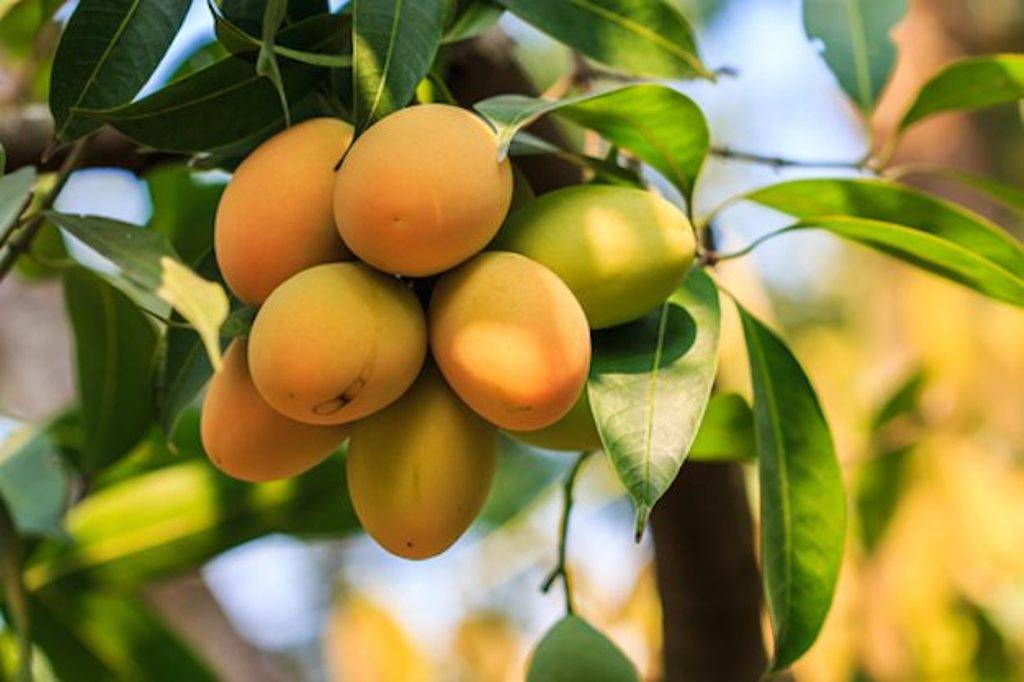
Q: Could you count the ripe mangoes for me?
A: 6